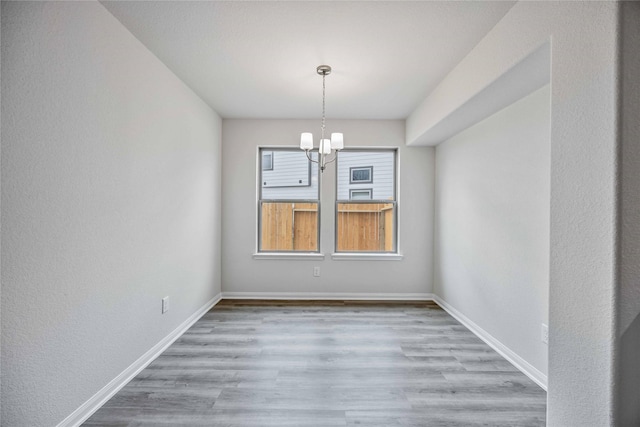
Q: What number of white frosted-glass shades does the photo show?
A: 3